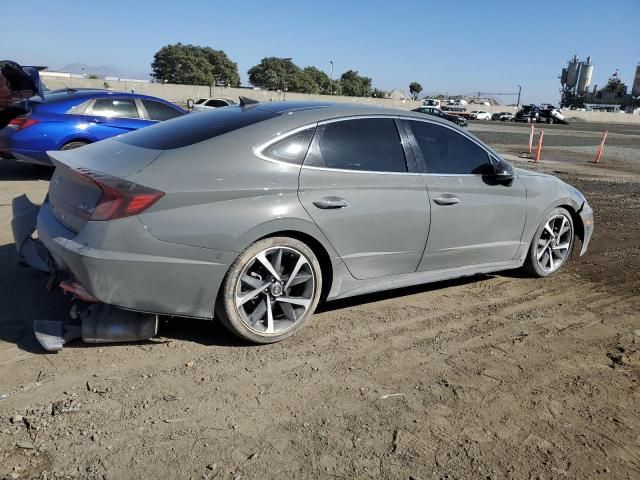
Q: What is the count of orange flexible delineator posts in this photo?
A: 3